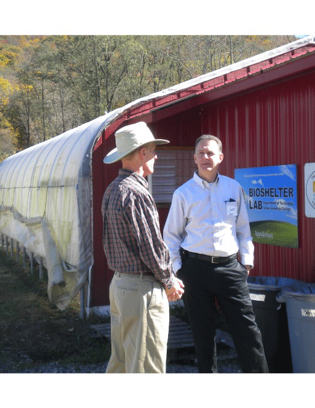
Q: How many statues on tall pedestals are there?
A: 0